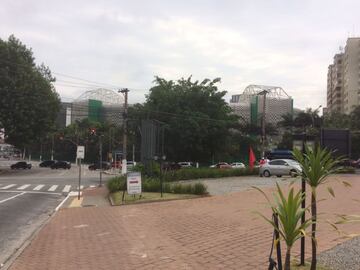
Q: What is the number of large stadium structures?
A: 2